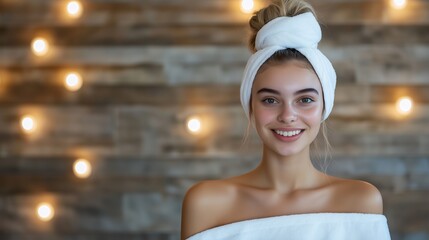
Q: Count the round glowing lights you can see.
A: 10